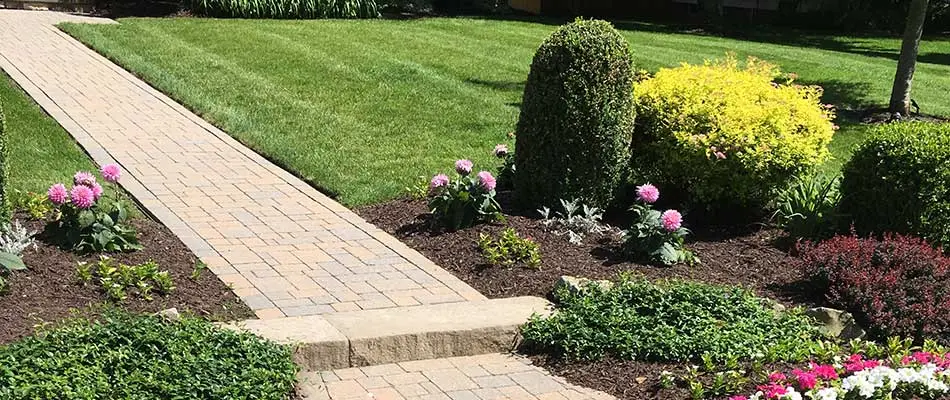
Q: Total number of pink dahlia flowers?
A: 11